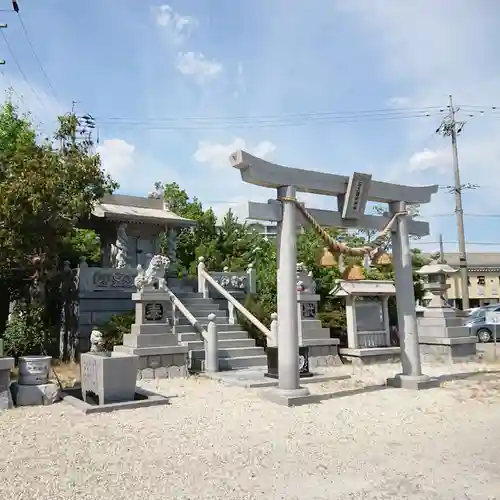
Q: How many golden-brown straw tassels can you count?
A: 3